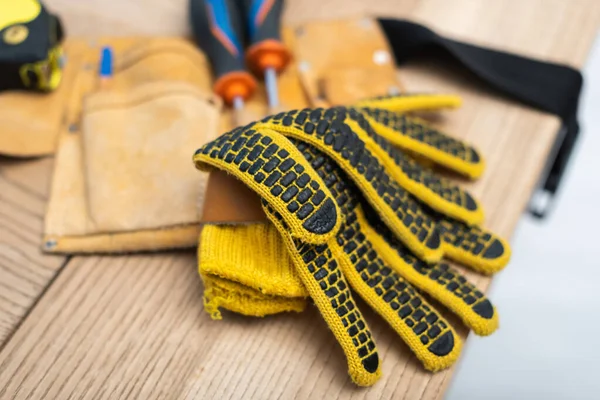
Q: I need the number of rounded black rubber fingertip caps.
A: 8